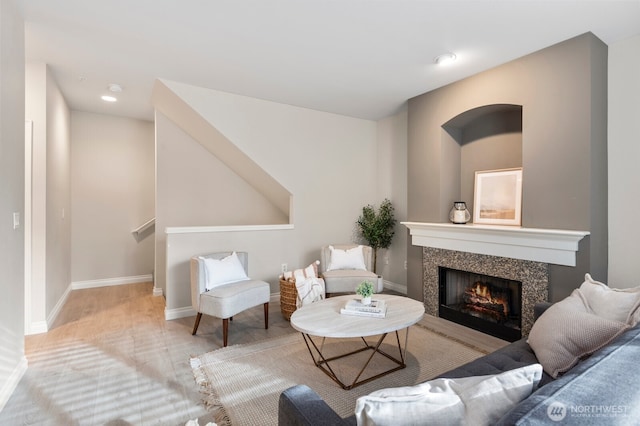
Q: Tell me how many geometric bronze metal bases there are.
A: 1